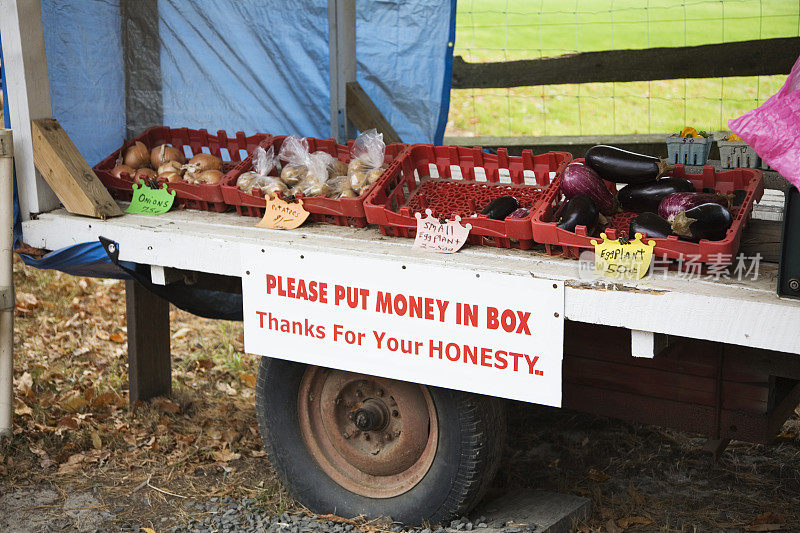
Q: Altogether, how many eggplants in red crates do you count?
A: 9